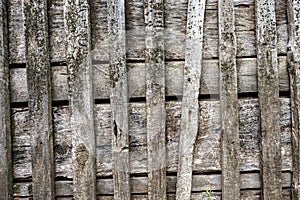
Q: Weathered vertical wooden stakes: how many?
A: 9